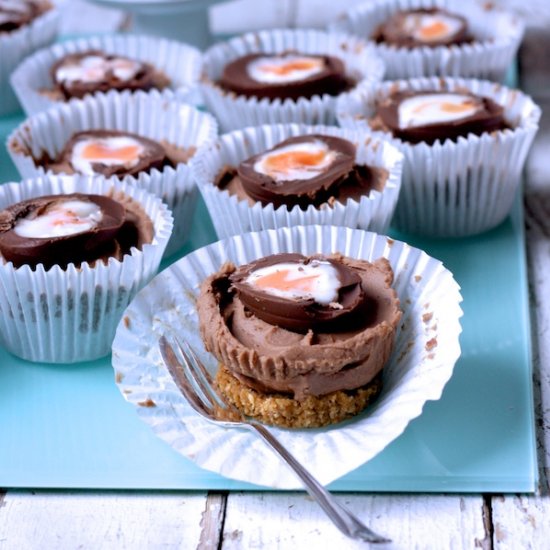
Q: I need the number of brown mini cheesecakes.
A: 9